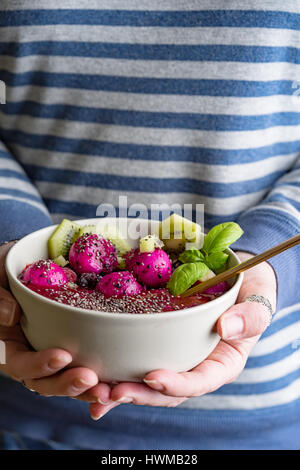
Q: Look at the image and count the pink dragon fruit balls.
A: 4